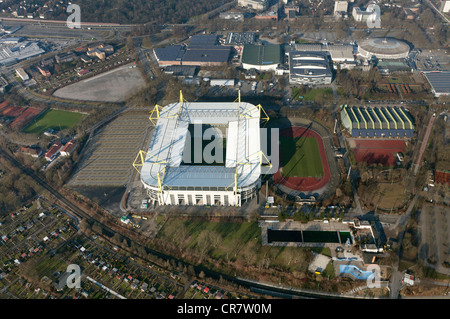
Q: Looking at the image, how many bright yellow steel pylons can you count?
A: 8